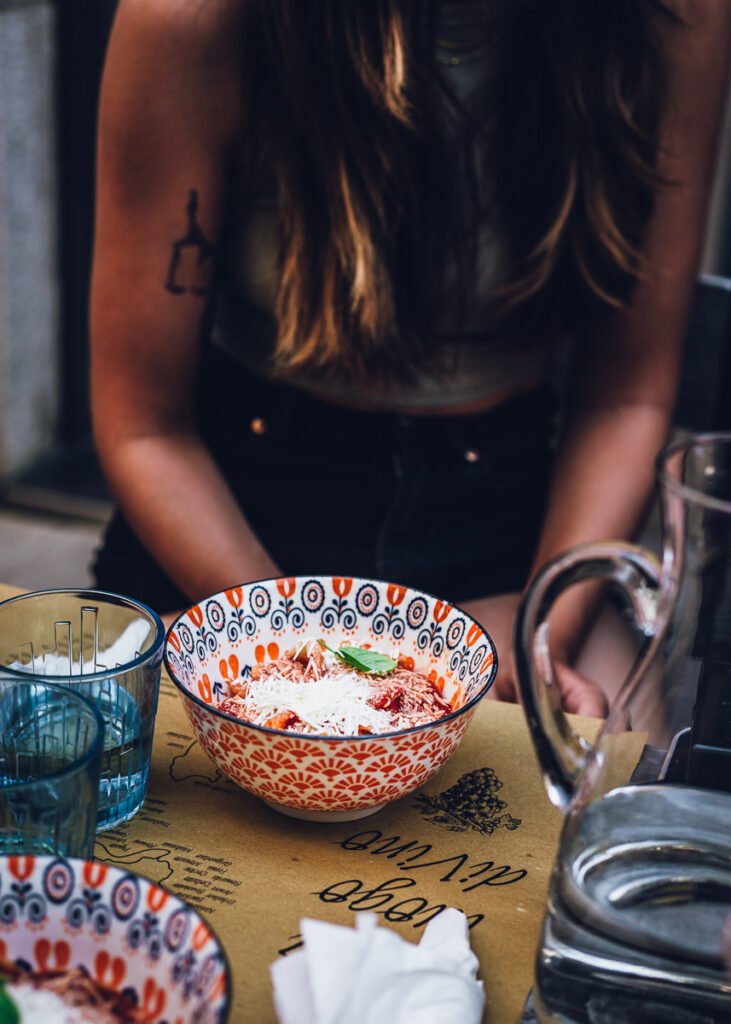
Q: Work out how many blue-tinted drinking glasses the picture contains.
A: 2